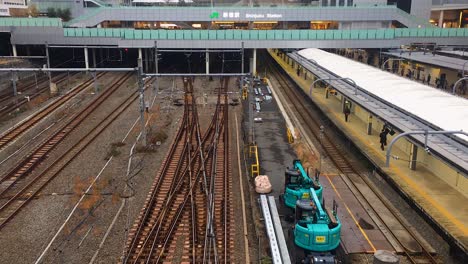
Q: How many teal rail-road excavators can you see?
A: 2